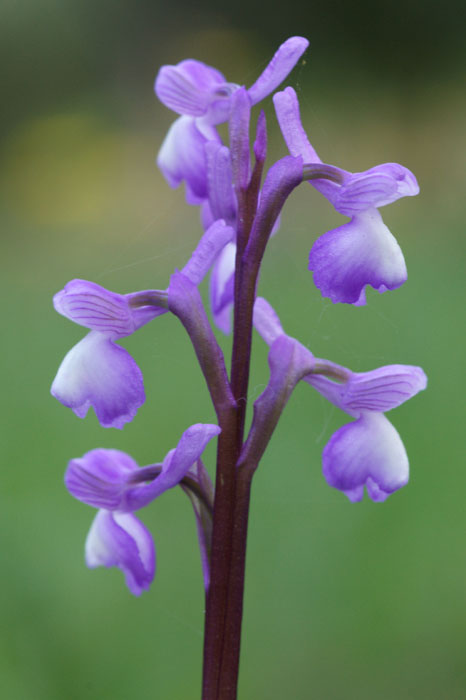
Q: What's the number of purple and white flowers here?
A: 6